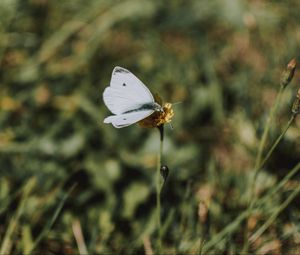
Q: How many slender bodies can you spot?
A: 1